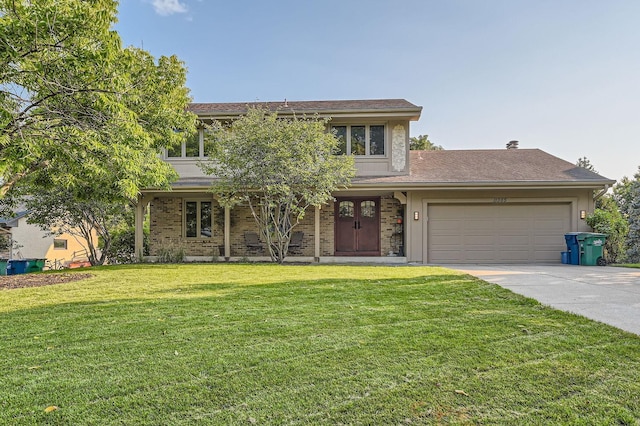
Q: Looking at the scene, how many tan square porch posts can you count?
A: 3